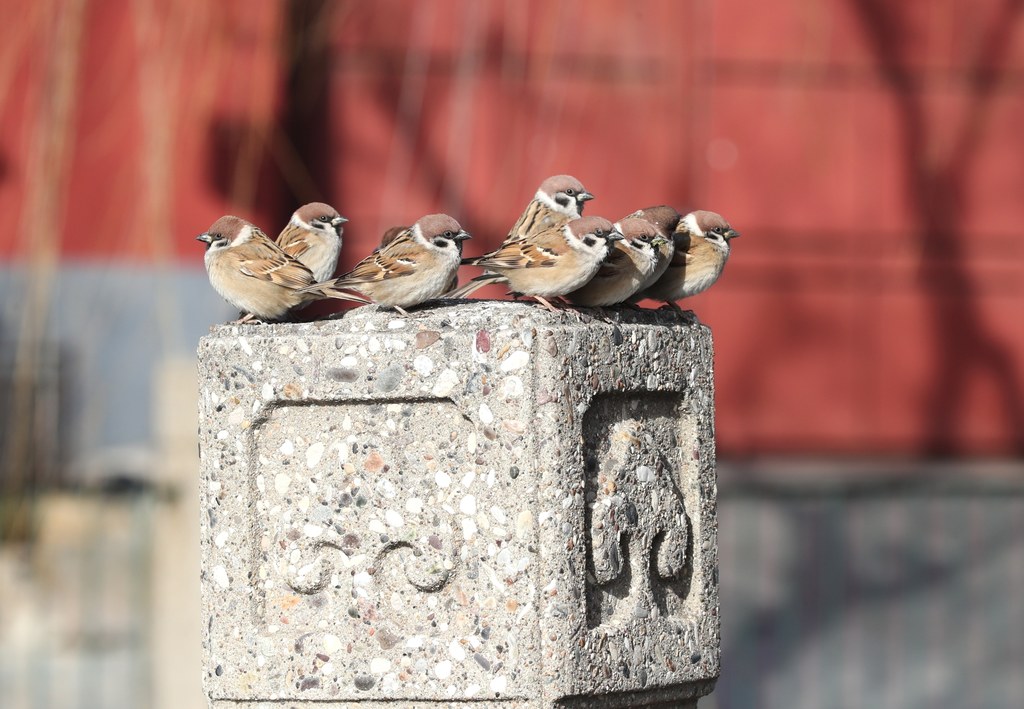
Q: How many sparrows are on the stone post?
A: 9